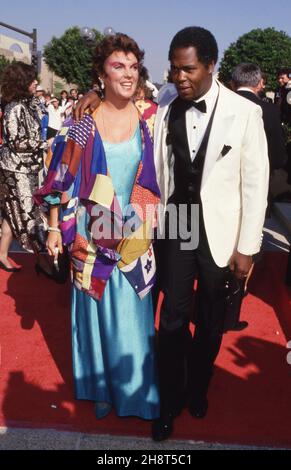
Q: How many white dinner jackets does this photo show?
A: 1